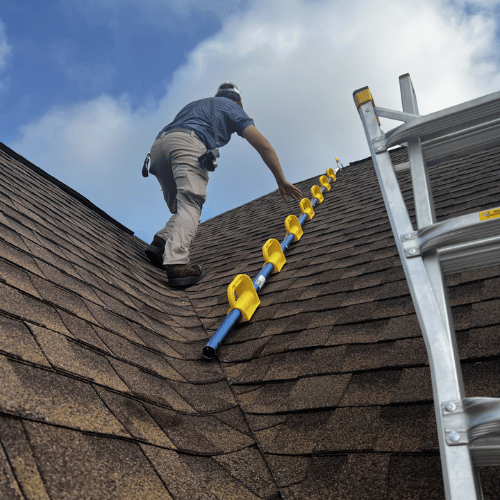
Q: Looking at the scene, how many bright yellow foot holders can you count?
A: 7